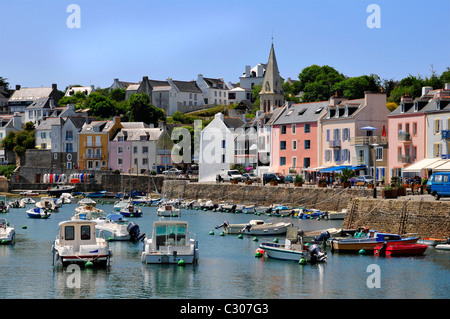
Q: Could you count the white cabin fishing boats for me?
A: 2